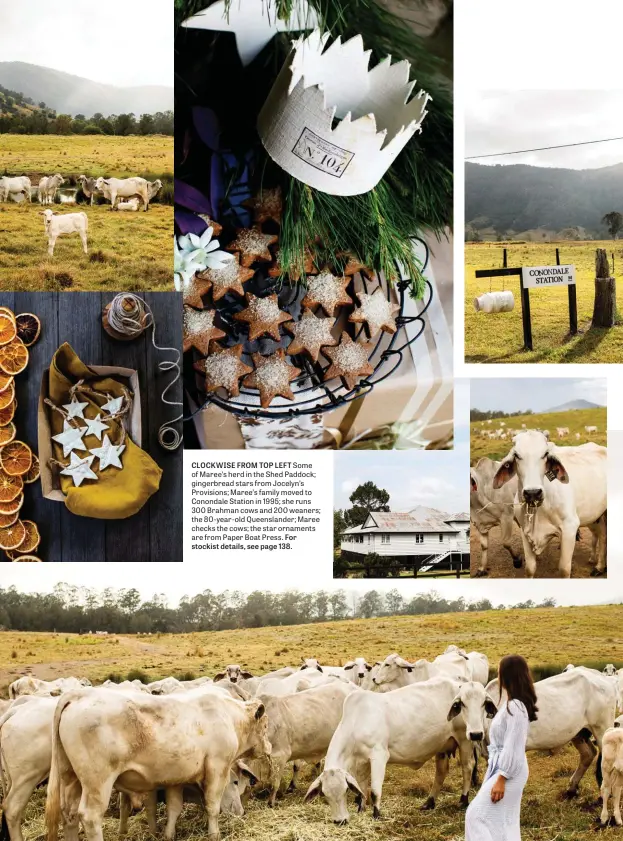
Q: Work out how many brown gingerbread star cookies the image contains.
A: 15